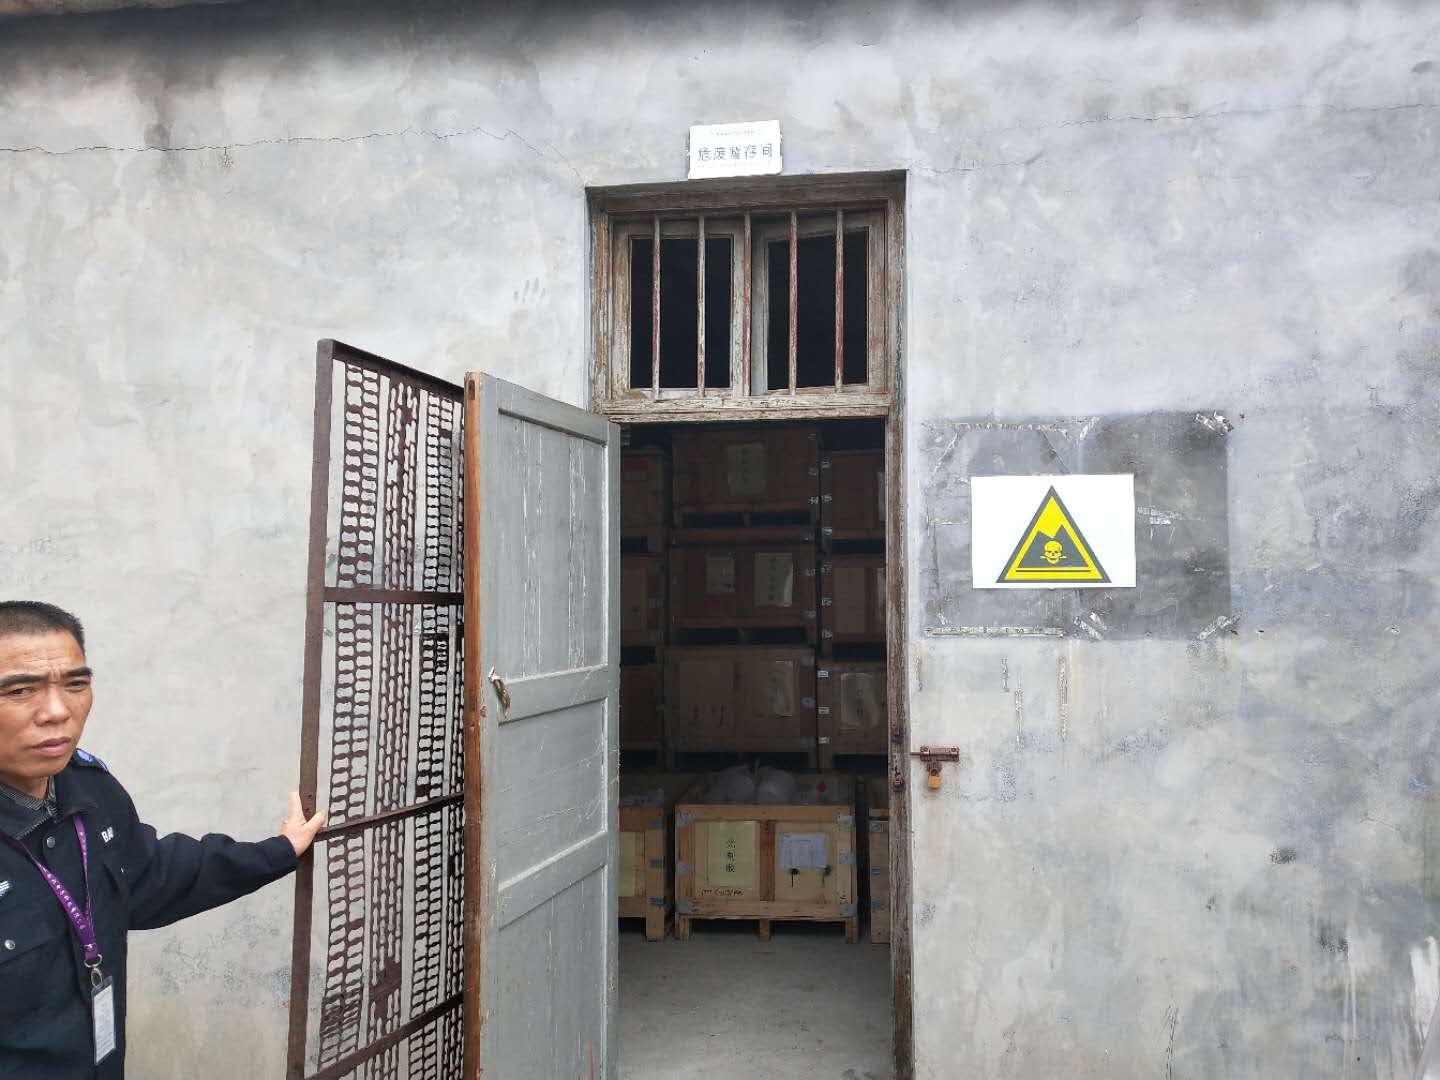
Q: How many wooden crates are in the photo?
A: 12